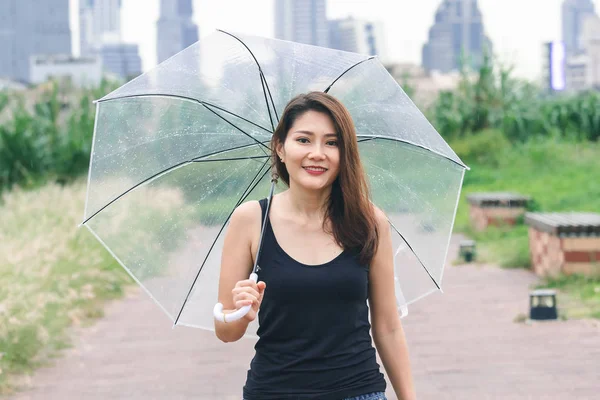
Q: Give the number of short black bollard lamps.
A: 2